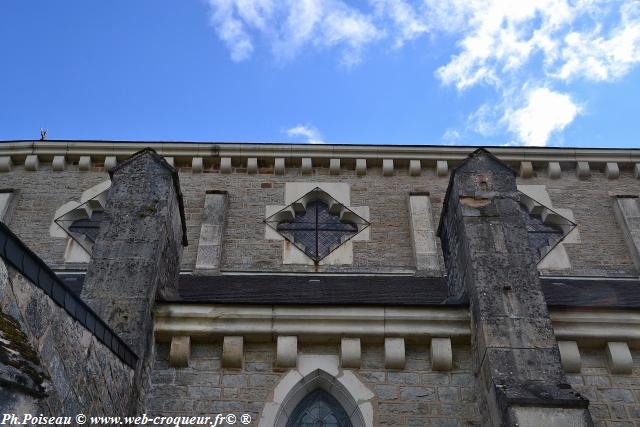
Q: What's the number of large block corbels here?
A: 8